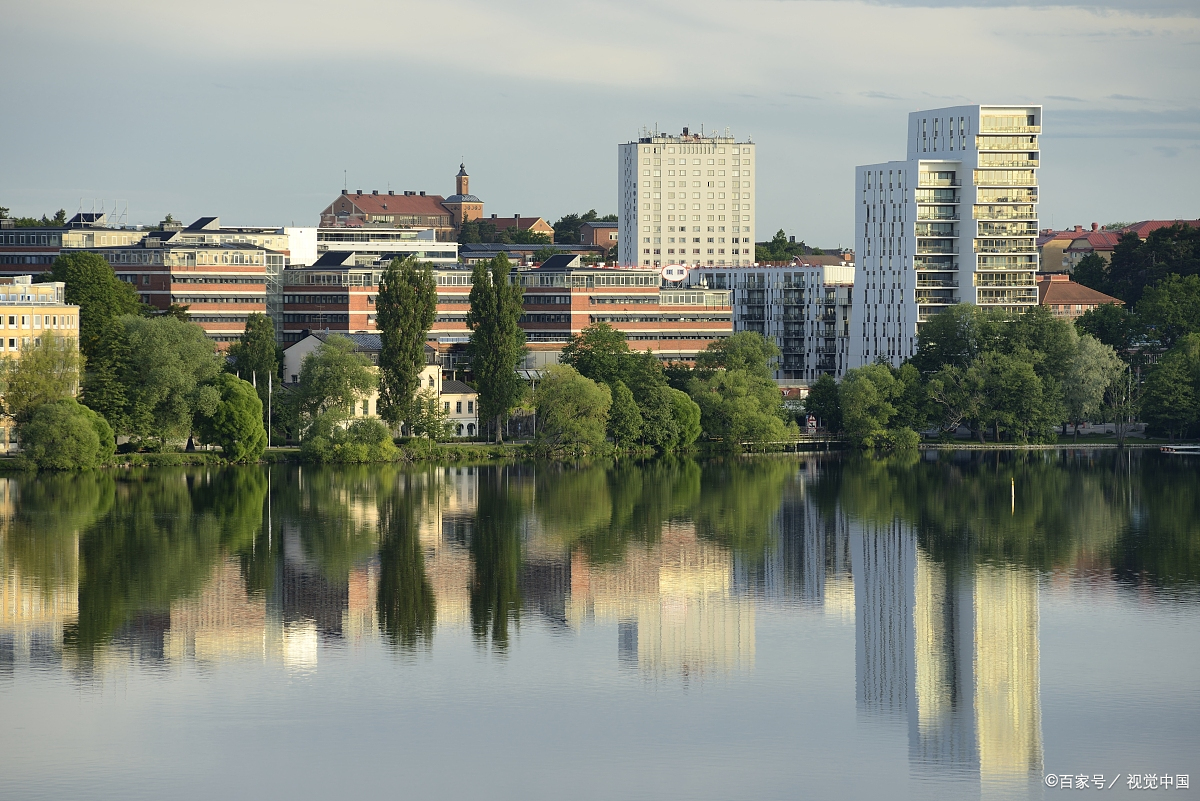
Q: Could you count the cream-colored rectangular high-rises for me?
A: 1